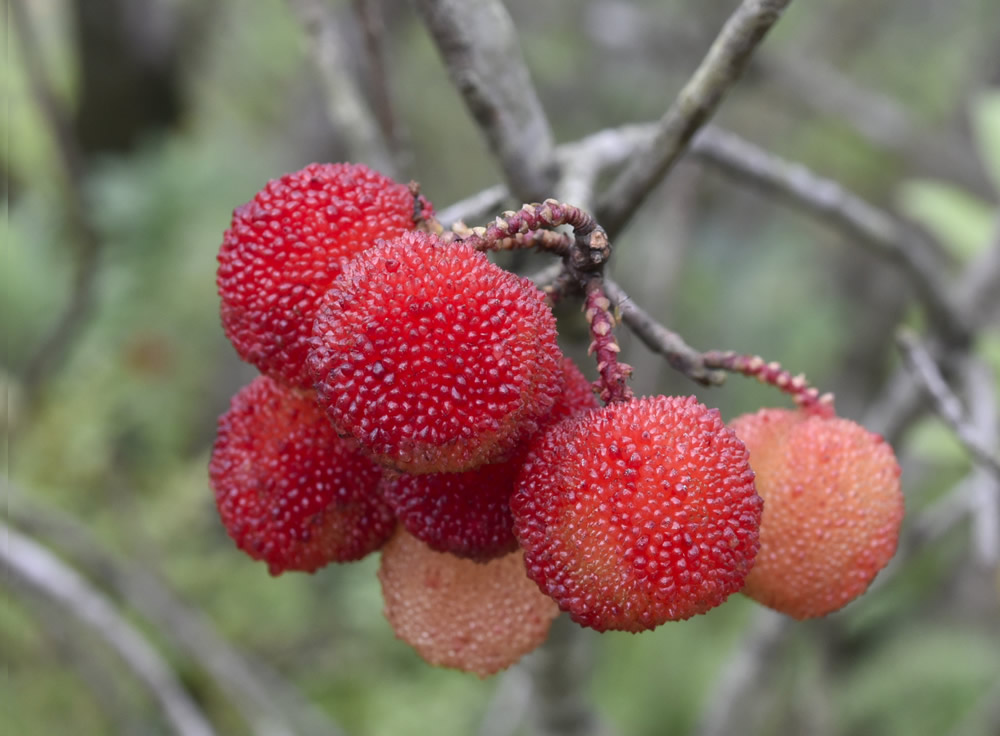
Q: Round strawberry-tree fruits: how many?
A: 7